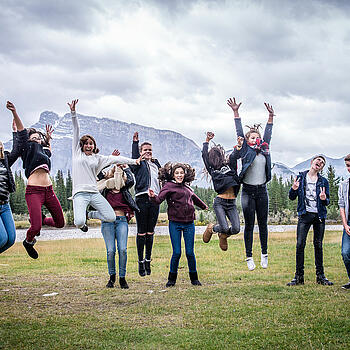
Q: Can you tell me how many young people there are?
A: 10